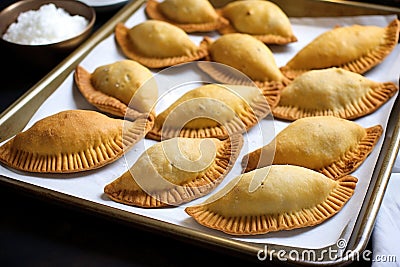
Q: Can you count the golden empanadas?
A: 12